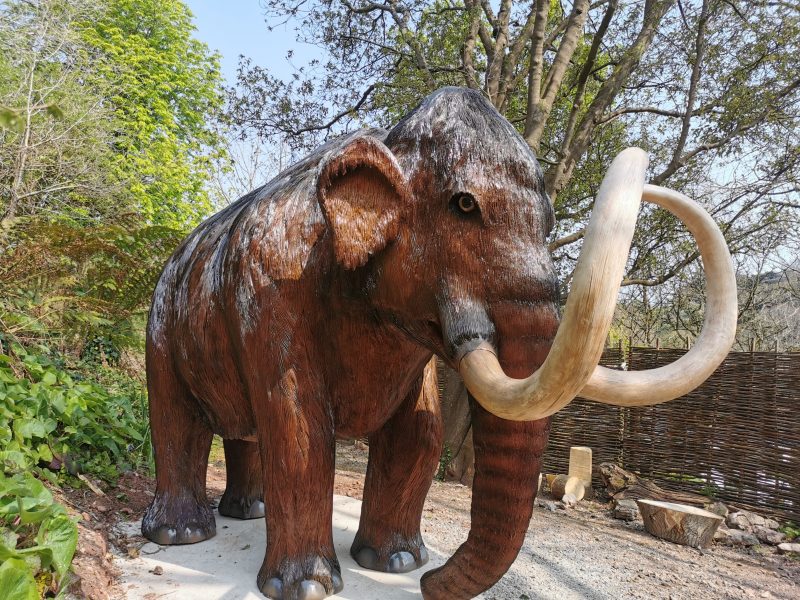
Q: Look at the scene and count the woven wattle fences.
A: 1